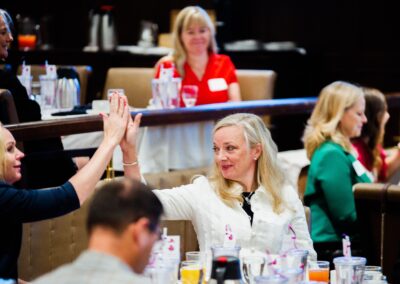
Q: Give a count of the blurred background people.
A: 4